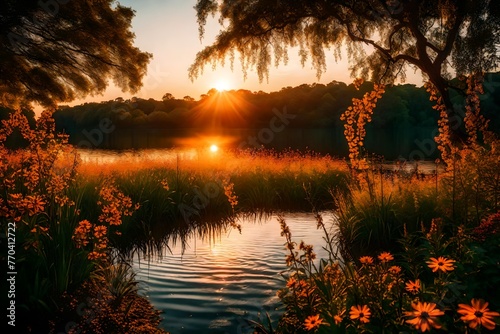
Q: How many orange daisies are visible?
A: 9